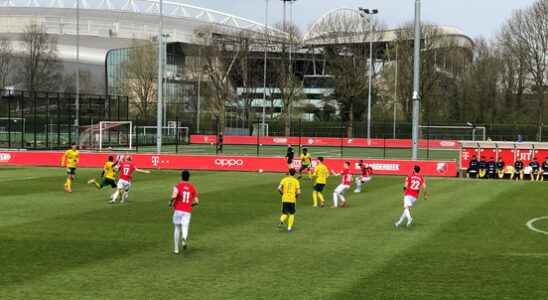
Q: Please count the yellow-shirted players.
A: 5